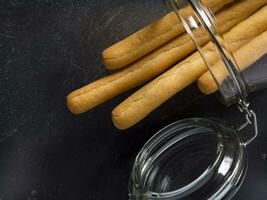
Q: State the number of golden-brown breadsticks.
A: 4